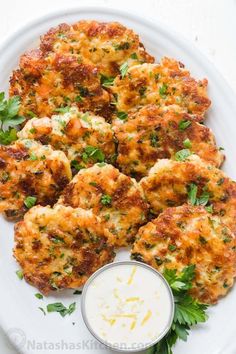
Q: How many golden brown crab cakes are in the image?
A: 10